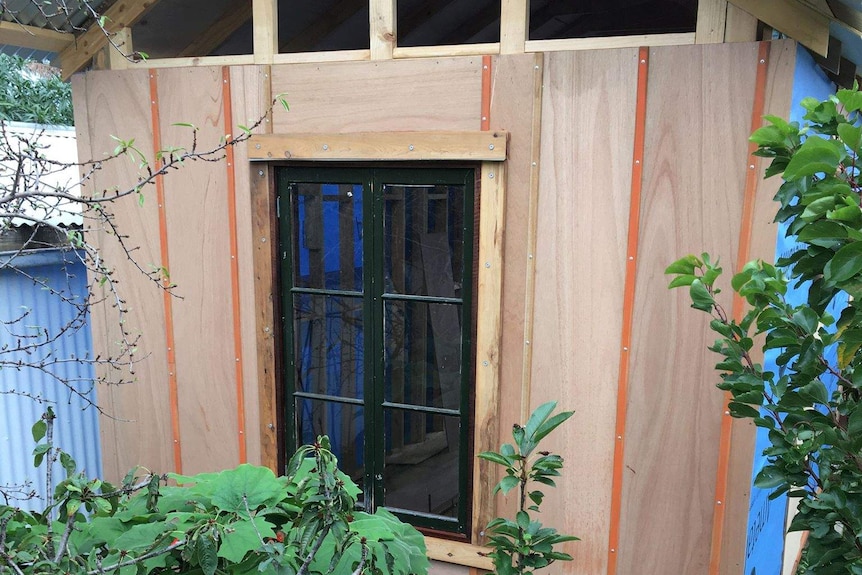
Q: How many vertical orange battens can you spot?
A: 5